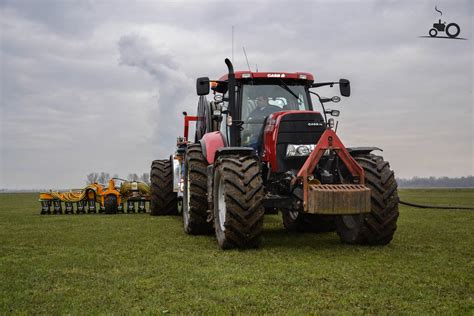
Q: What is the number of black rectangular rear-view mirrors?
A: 2